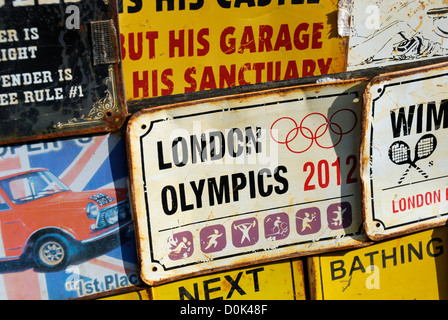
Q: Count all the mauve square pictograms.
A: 6